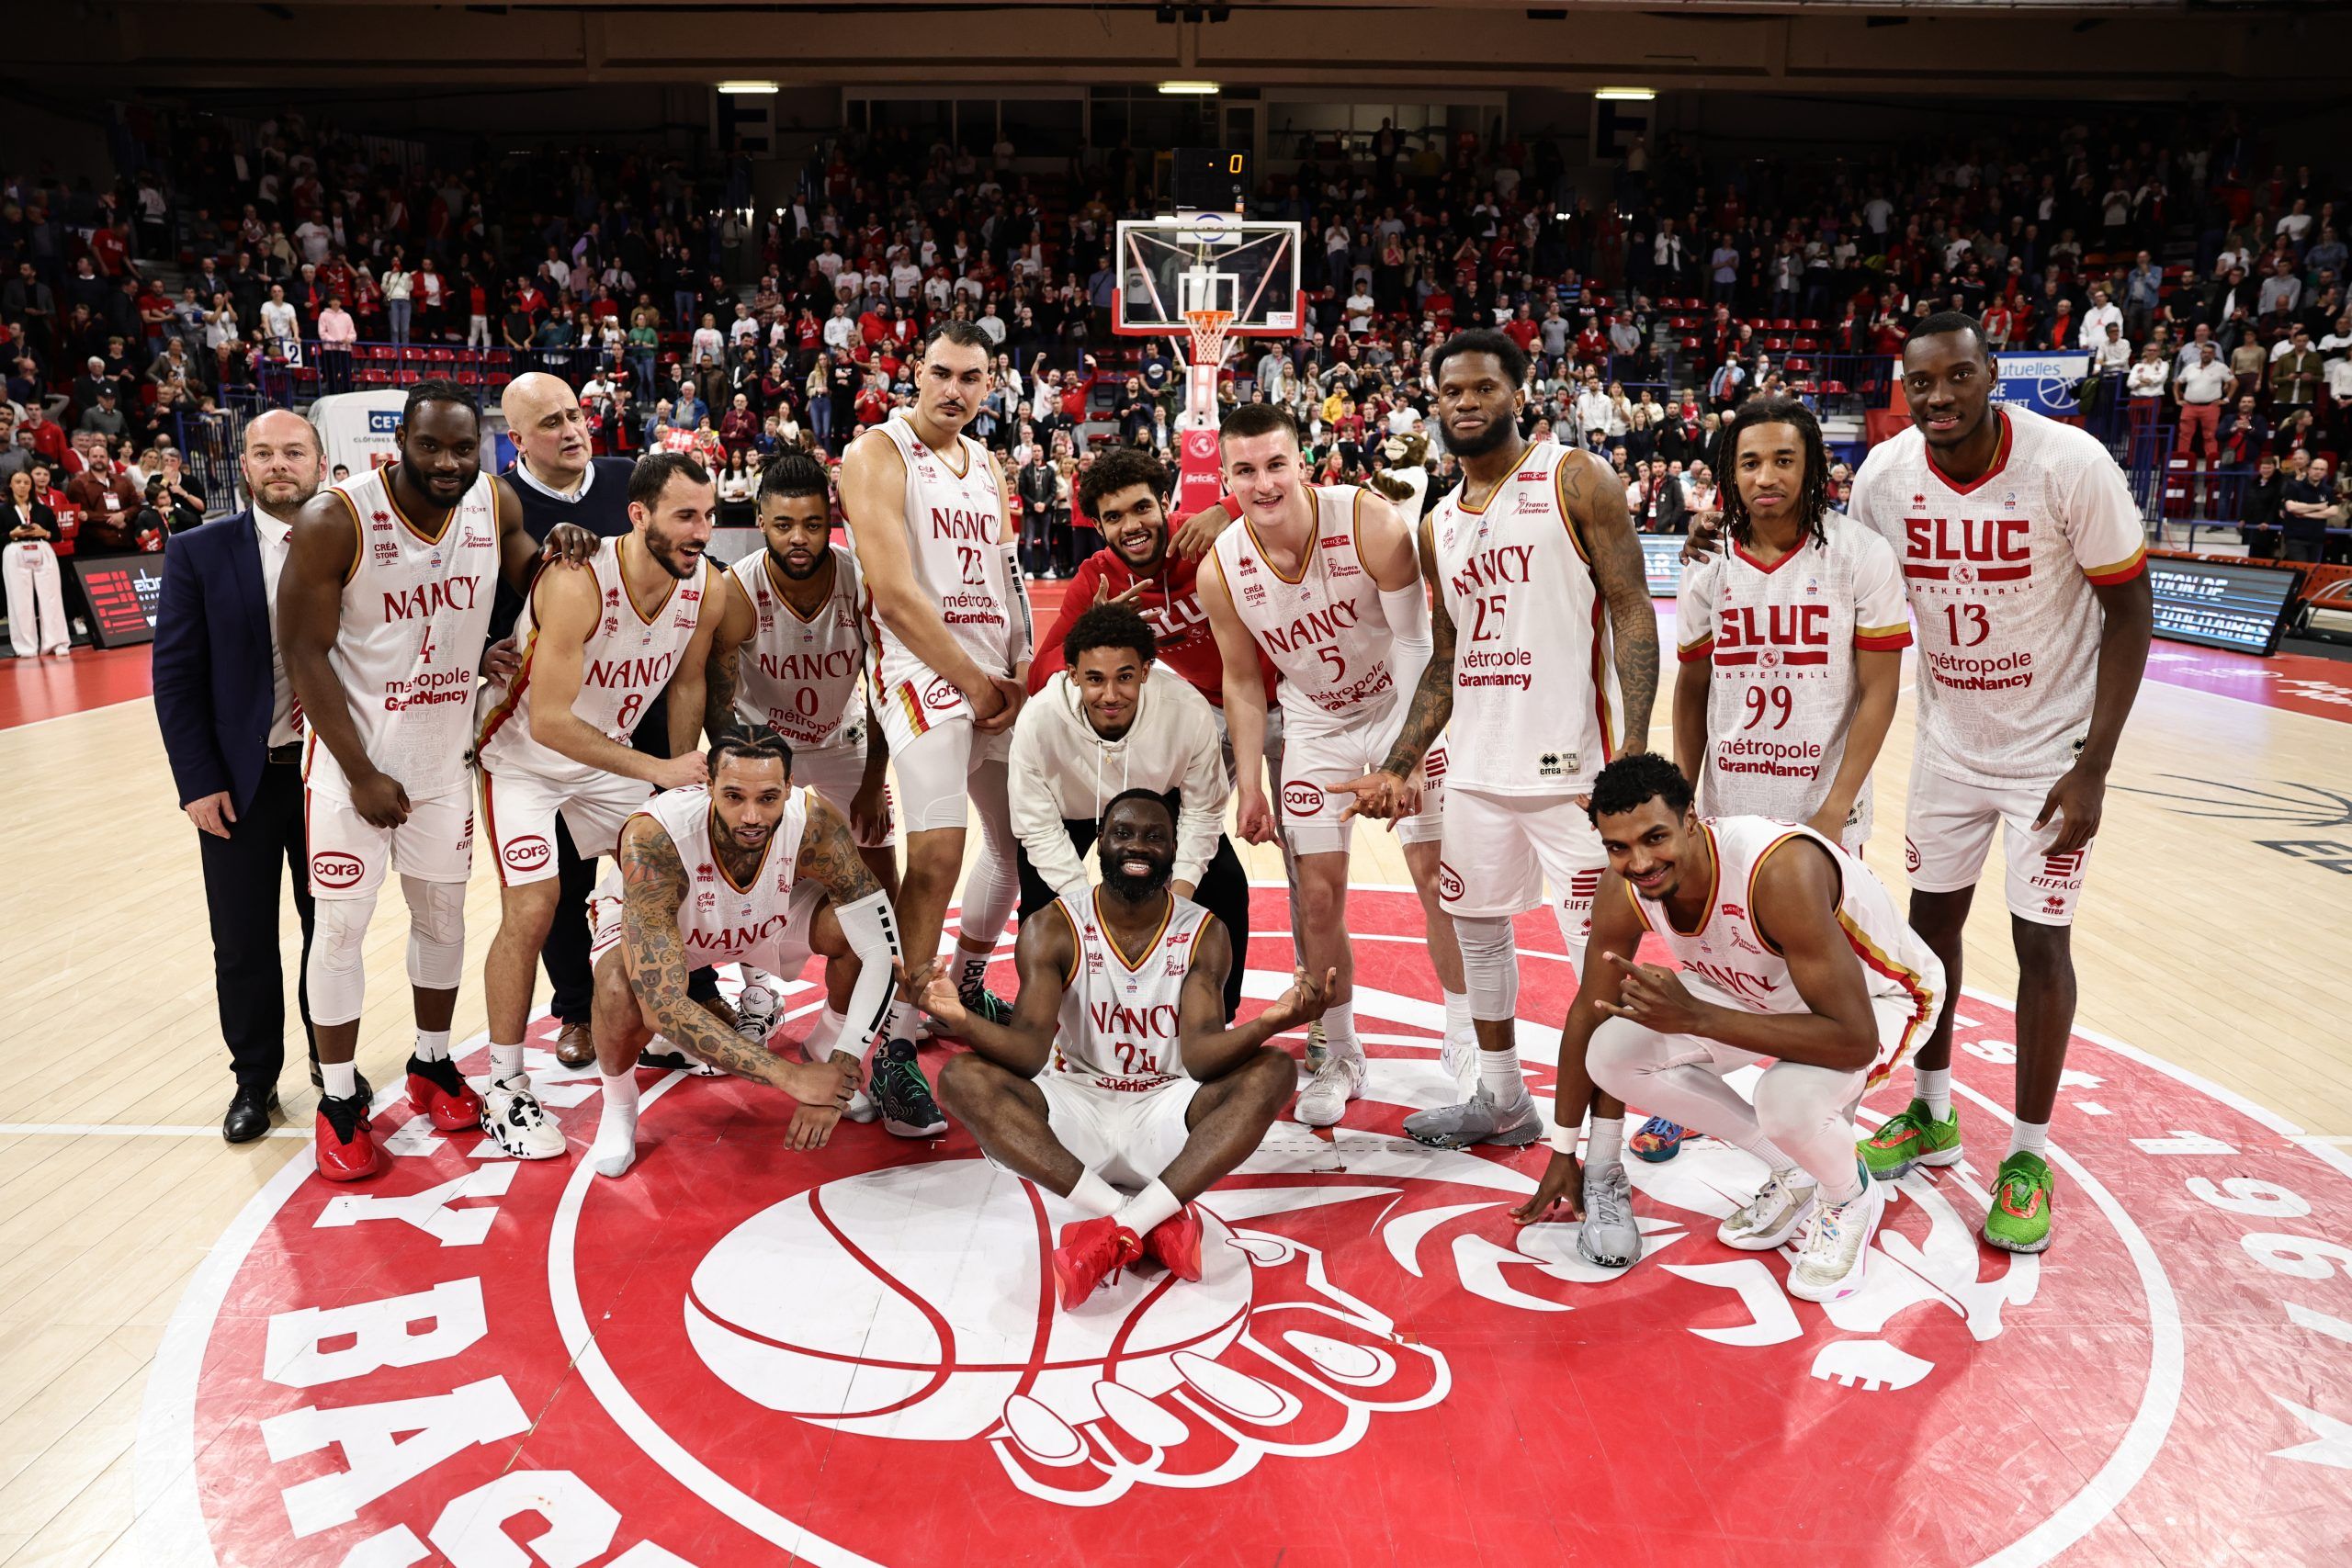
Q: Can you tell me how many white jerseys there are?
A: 11